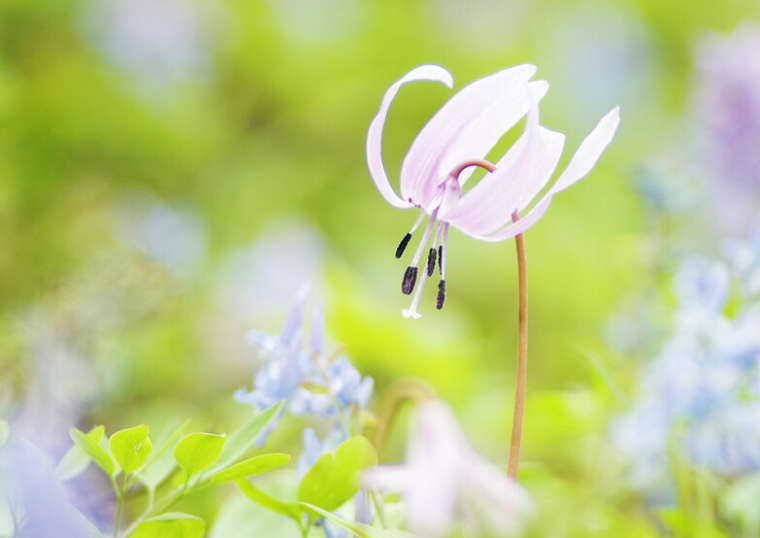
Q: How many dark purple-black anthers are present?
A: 5